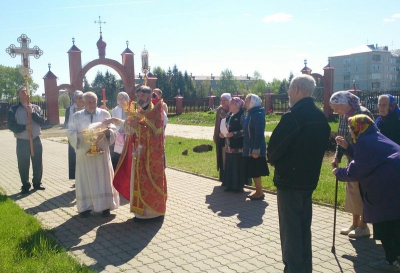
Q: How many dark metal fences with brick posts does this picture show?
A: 1